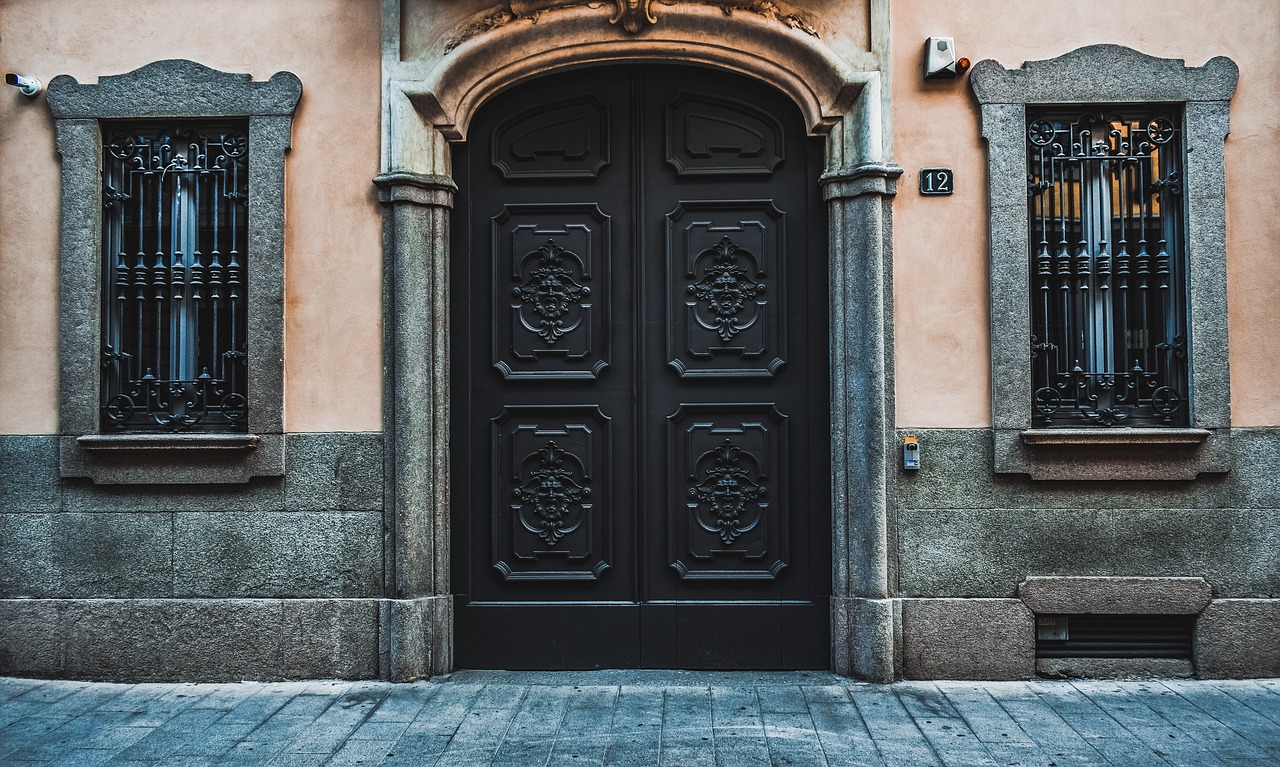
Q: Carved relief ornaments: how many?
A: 4